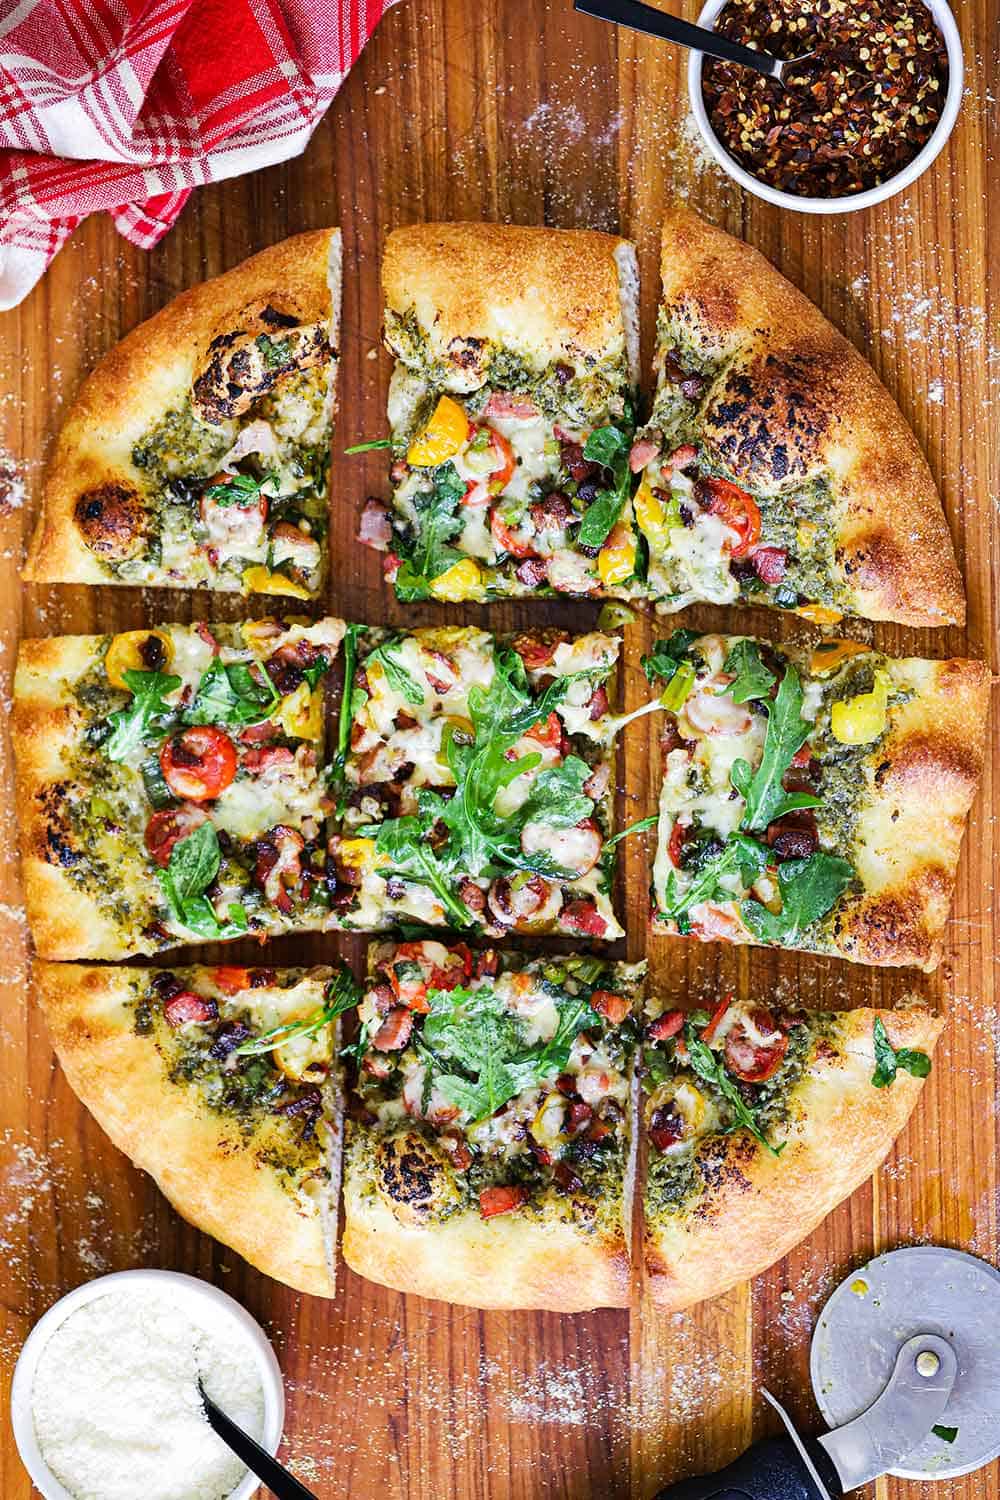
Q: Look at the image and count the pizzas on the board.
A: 1